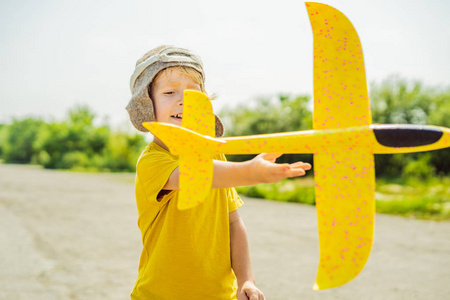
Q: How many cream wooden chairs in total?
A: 0